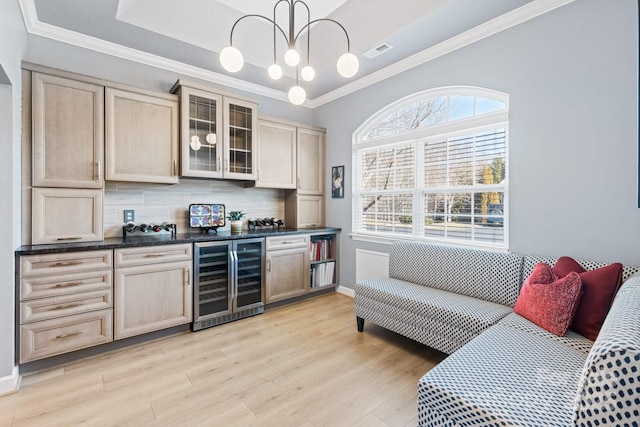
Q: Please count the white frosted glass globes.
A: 6